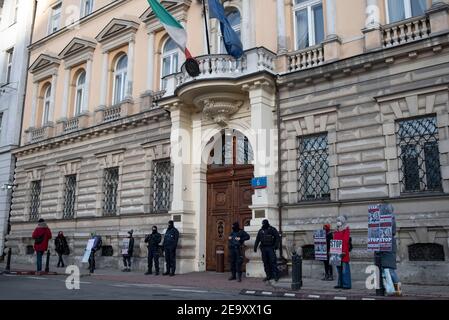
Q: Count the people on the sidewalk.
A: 11